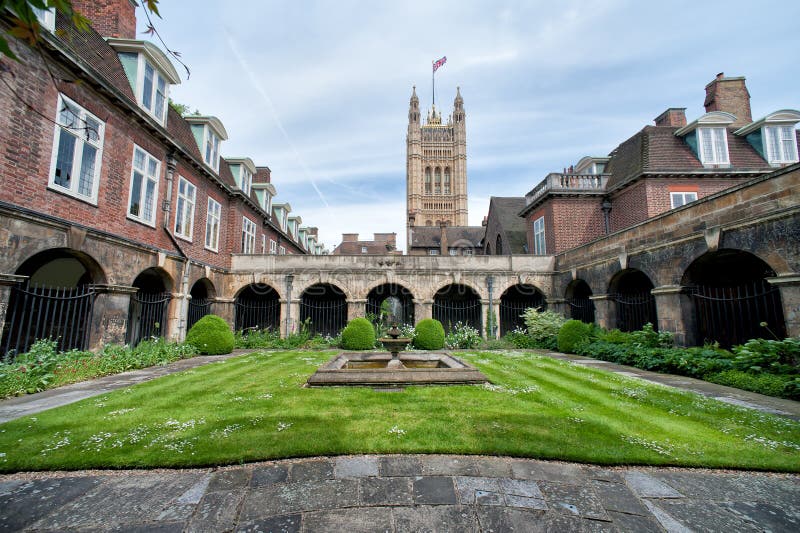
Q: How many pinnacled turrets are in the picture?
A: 2